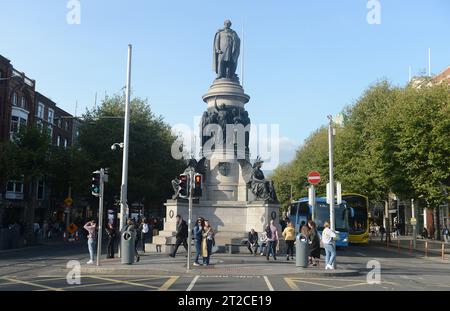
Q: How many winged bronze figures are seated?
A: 2